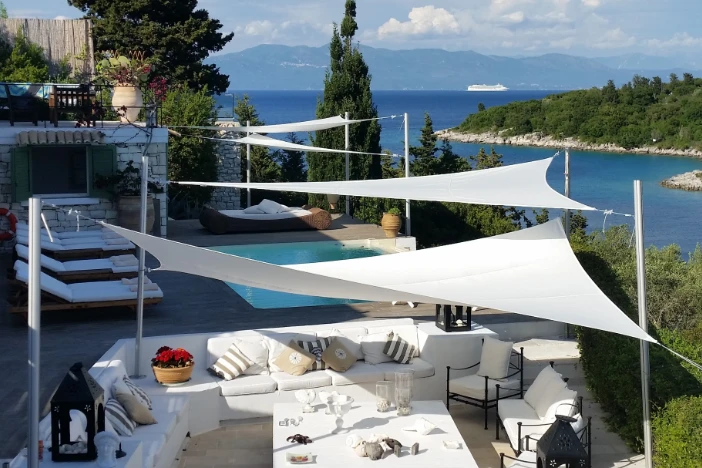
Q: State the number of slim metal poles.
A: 7